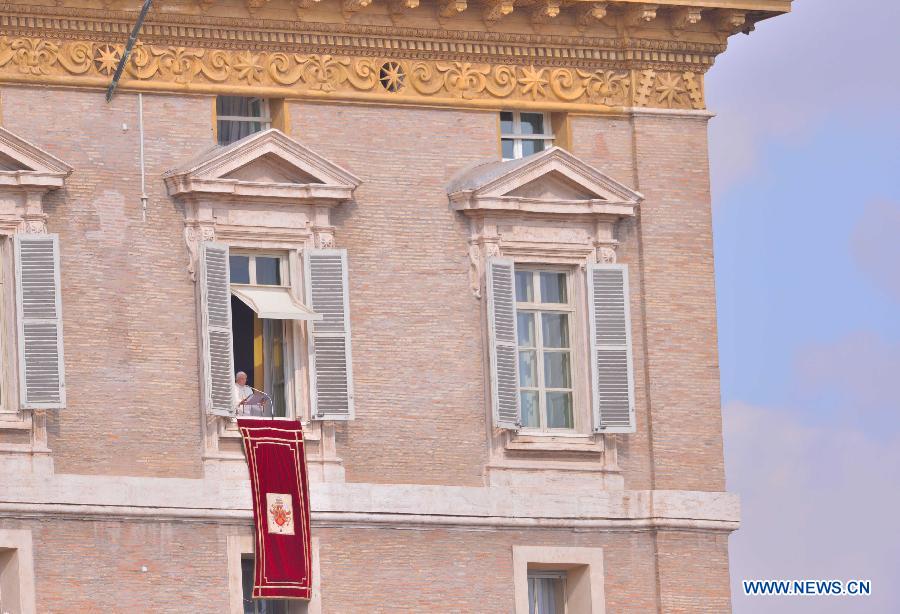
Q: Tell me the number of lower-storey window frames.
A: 3